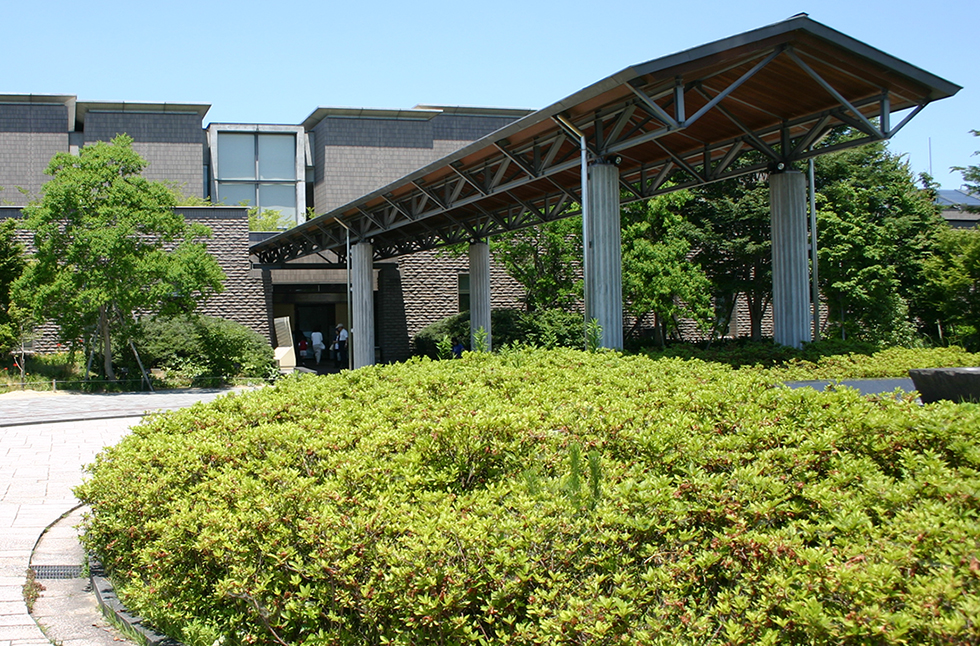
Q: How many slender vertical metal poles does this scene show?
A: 3